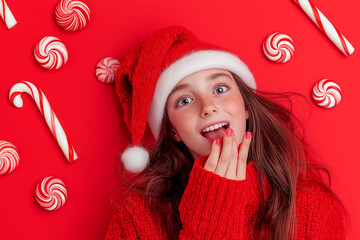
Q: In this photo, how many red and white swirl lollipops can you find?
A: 7